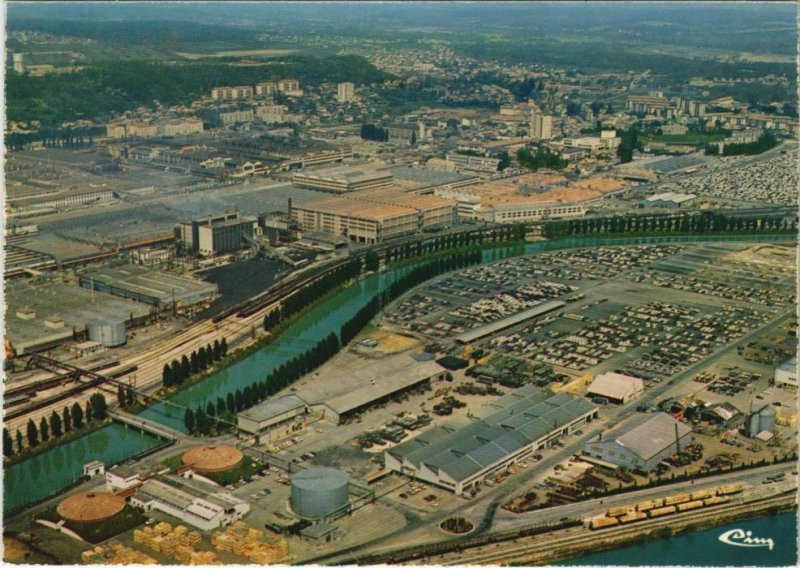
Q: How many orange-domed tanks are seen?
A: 2